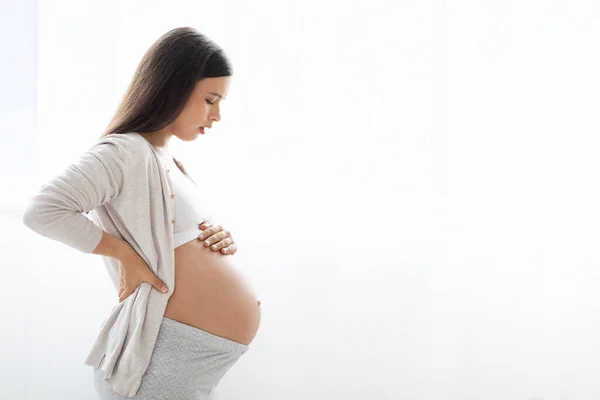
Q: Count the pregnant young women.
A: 1